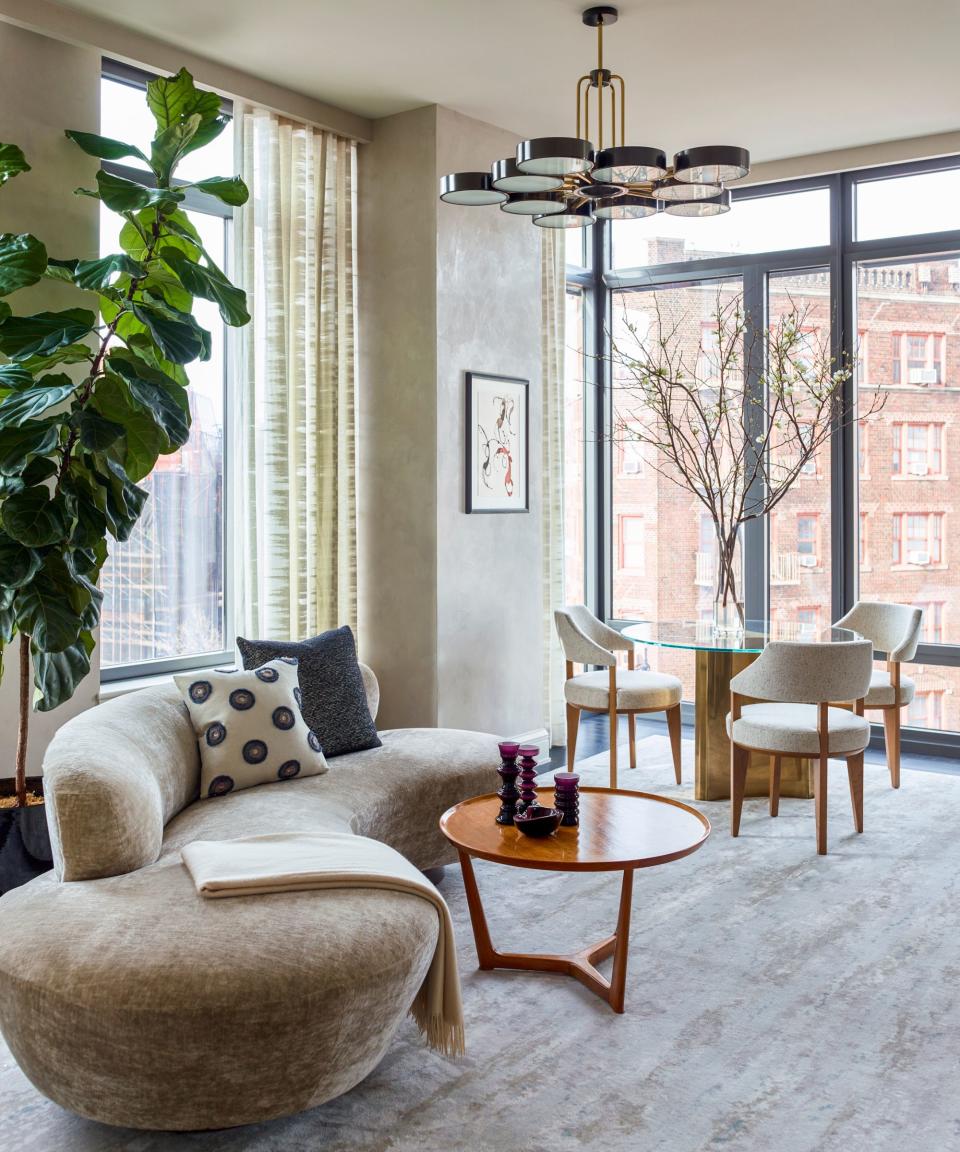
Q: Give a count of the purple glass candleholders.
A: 3